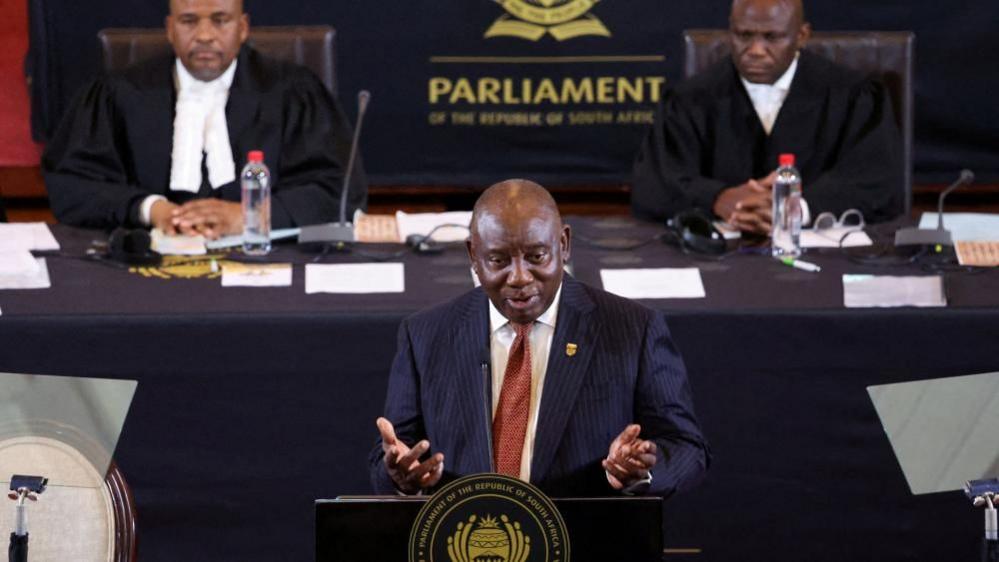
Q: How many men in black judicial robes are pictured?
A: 2